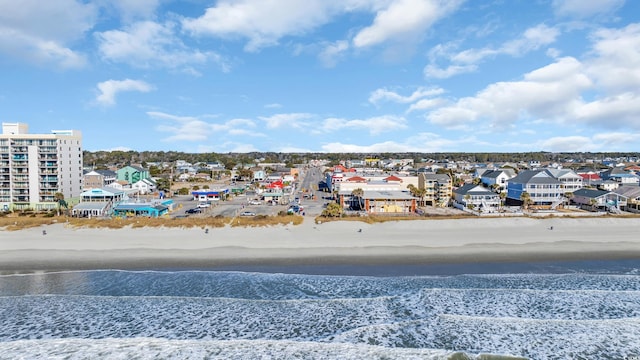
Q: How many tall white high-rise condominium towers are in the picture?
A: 1